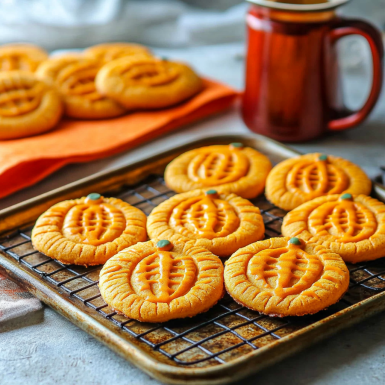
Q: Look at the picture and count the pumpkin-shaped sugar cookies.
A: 12